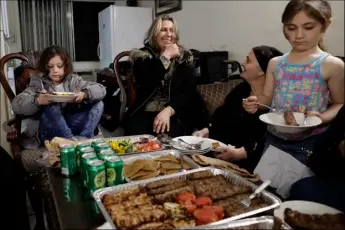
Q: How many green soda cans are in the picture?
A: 9